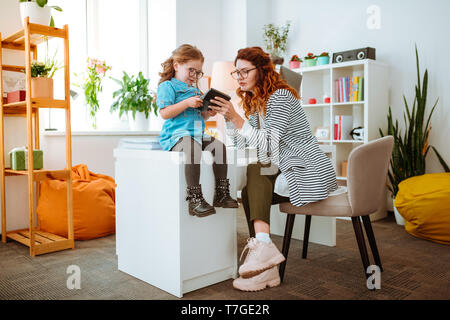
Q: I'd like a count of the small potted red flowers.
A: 3